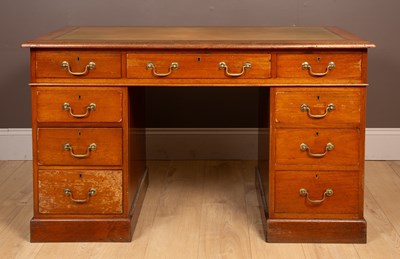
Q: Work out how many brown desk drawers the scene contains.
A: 9